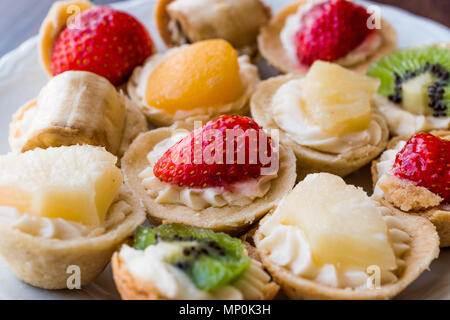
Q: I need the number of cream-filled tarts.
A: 12